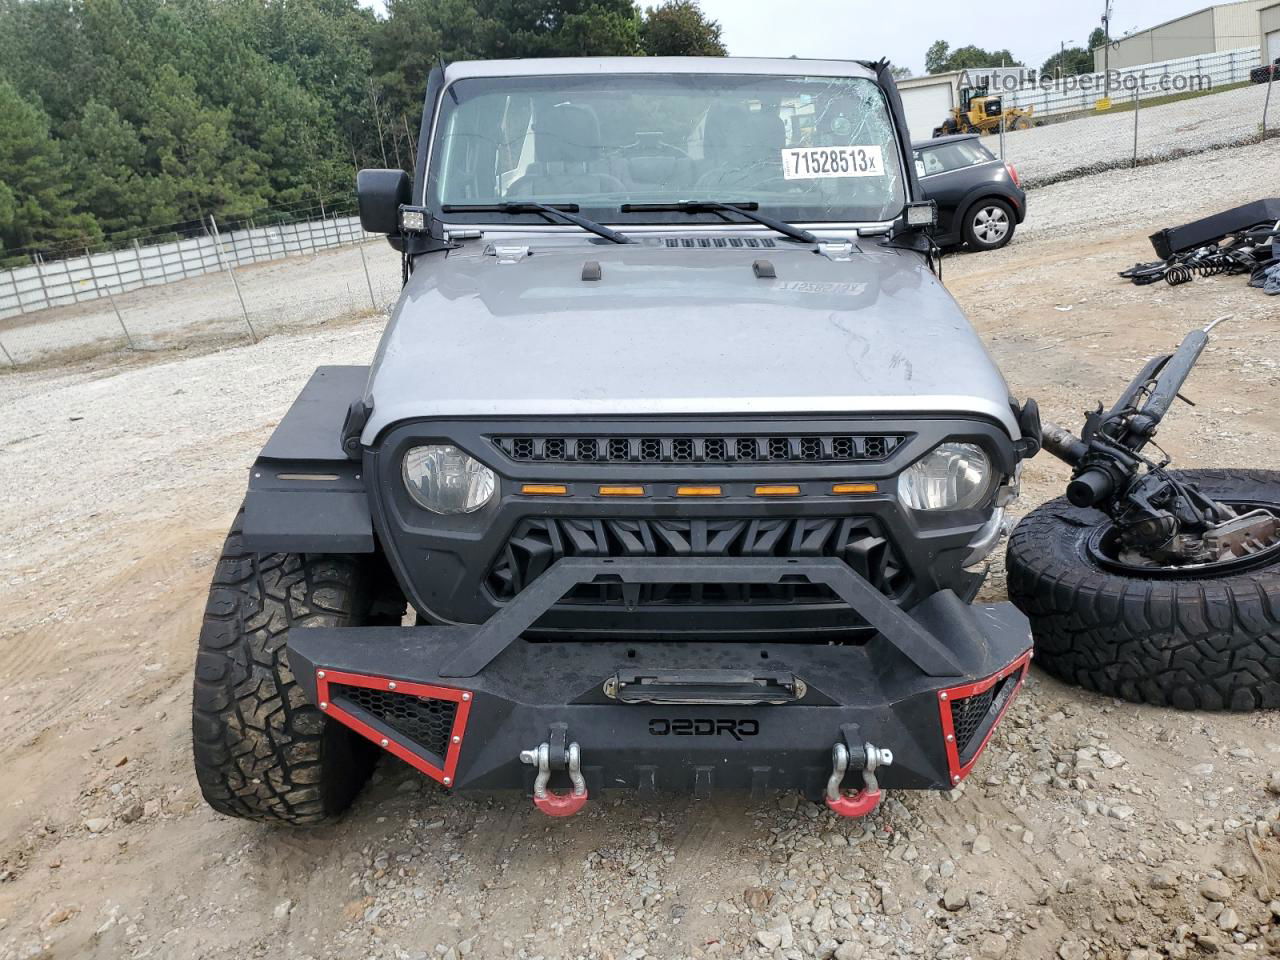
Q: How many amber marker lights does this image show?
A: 5